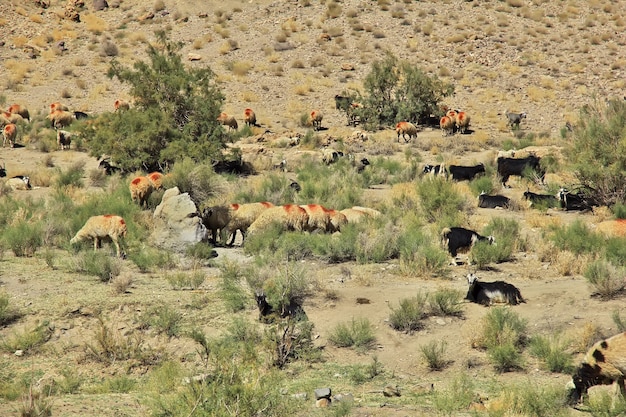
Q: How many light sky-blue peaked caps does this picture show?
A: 0